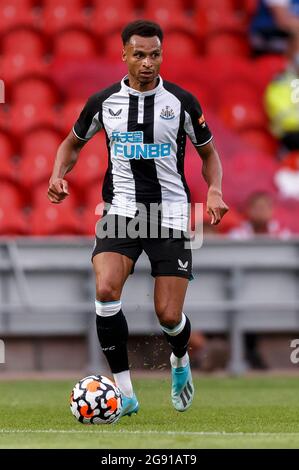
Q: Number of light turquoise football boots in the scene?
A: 2